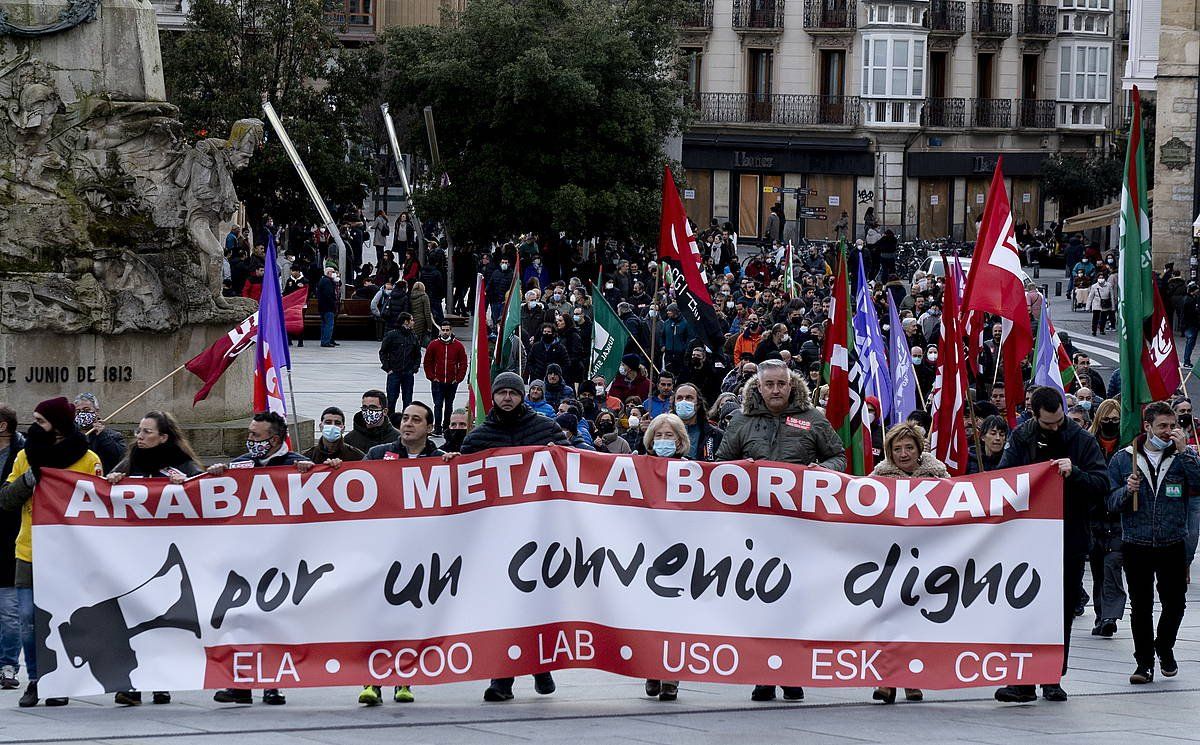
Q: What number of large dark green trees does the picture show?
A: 2